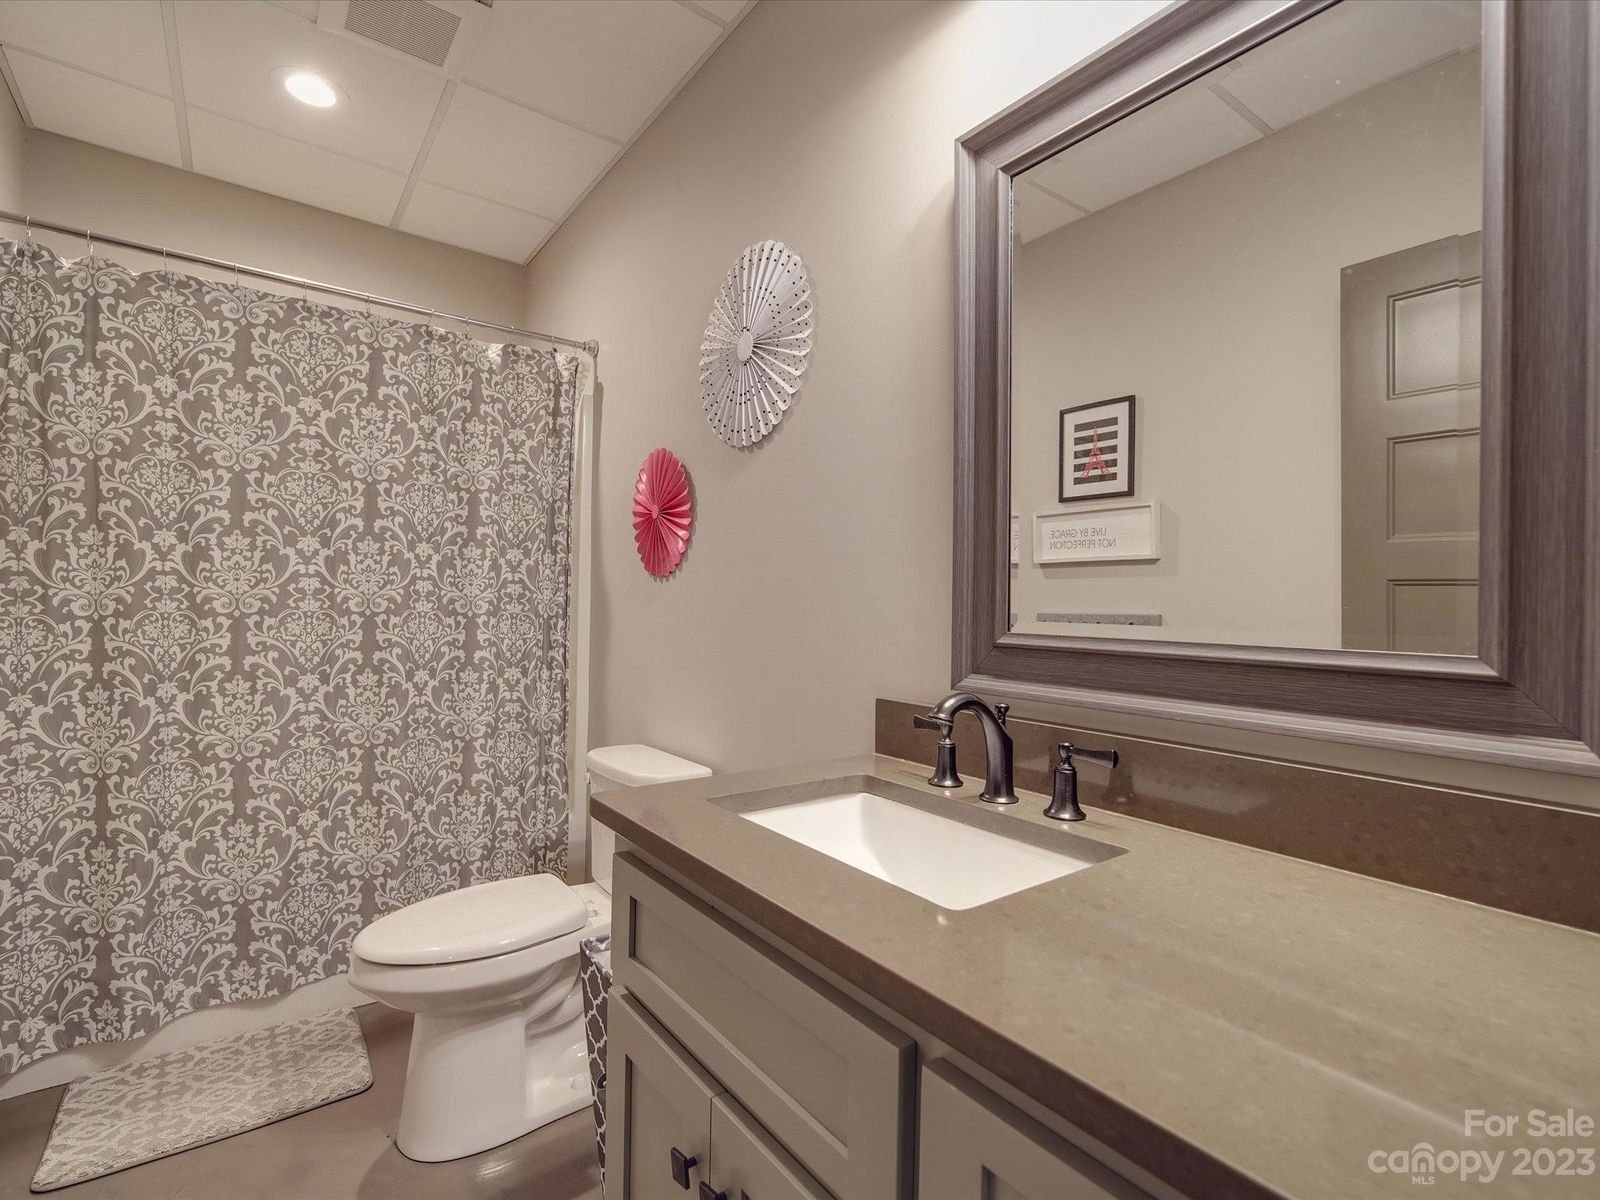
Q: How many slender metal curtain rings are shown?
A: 11